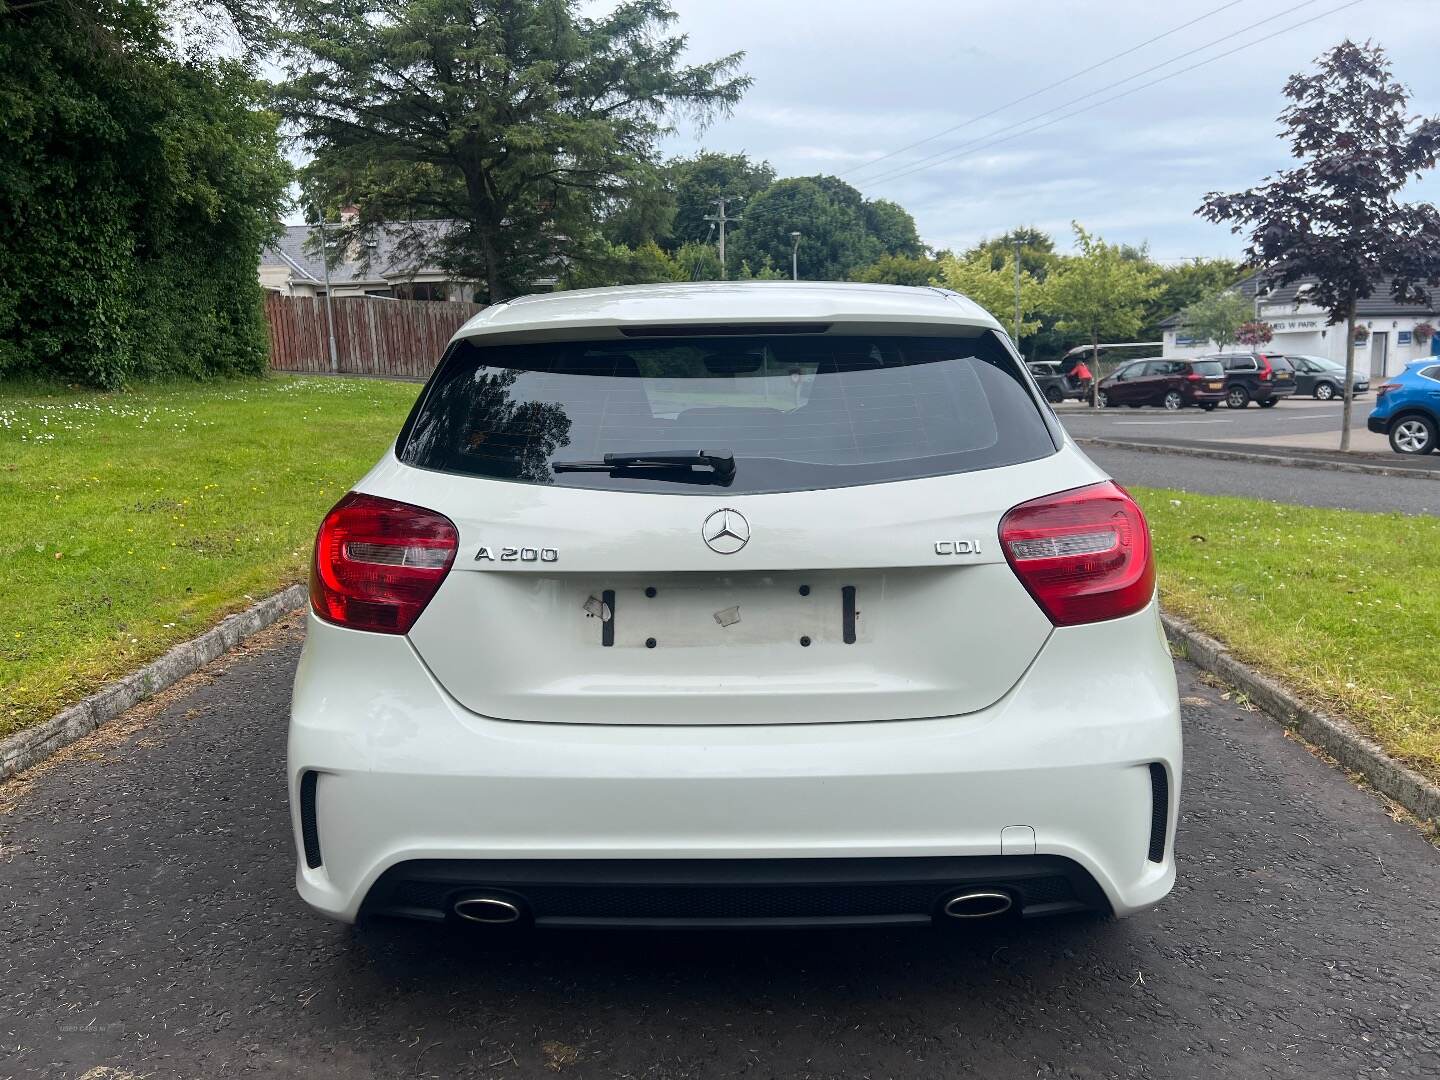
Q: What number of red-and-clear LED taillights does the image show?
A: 2